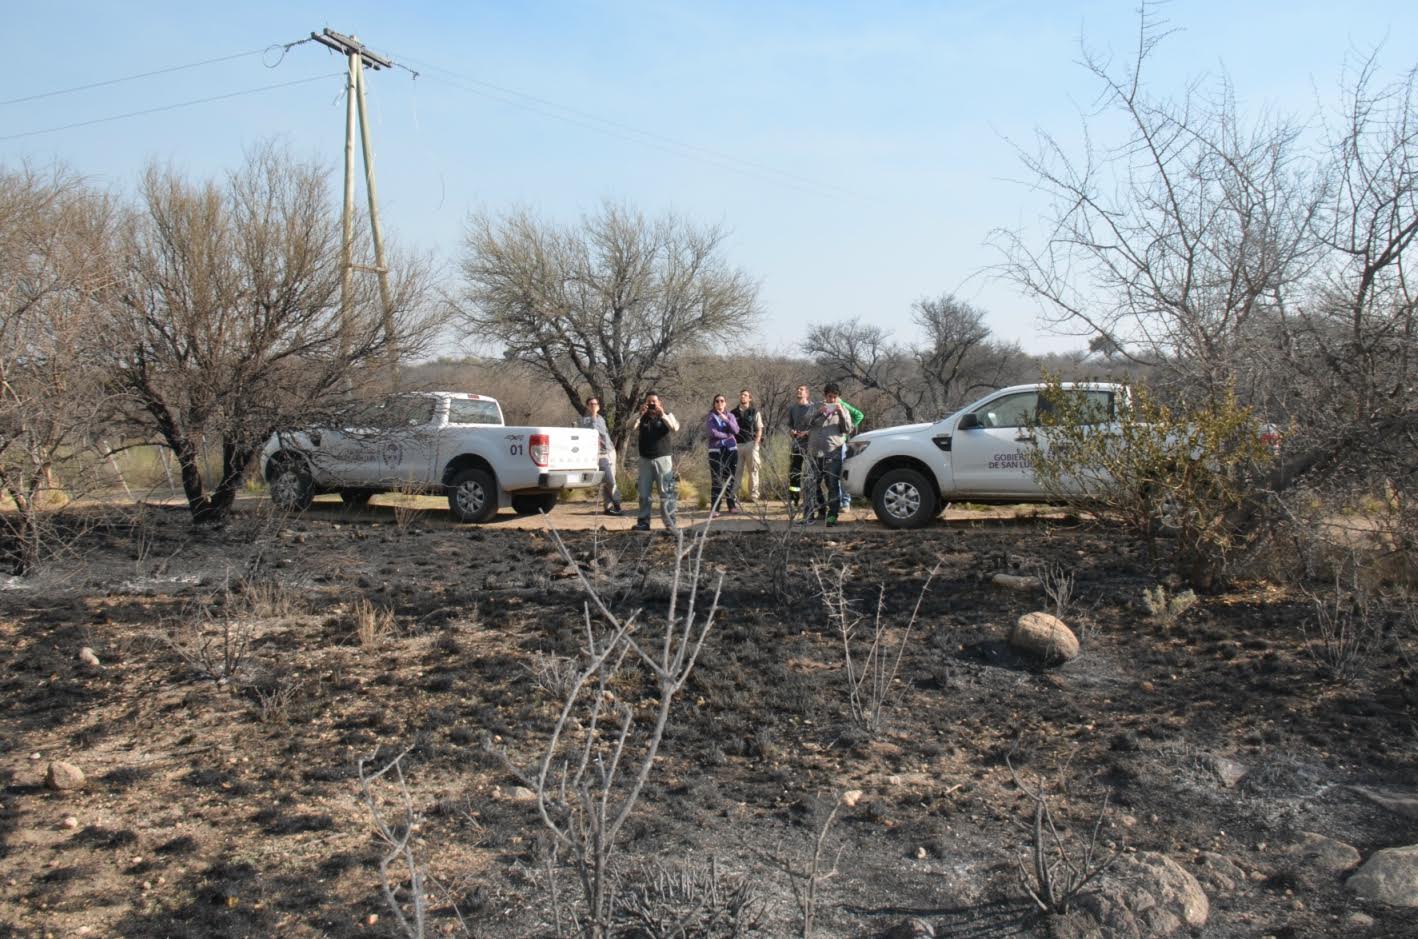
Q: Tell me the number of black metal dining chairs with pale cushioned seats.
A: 0